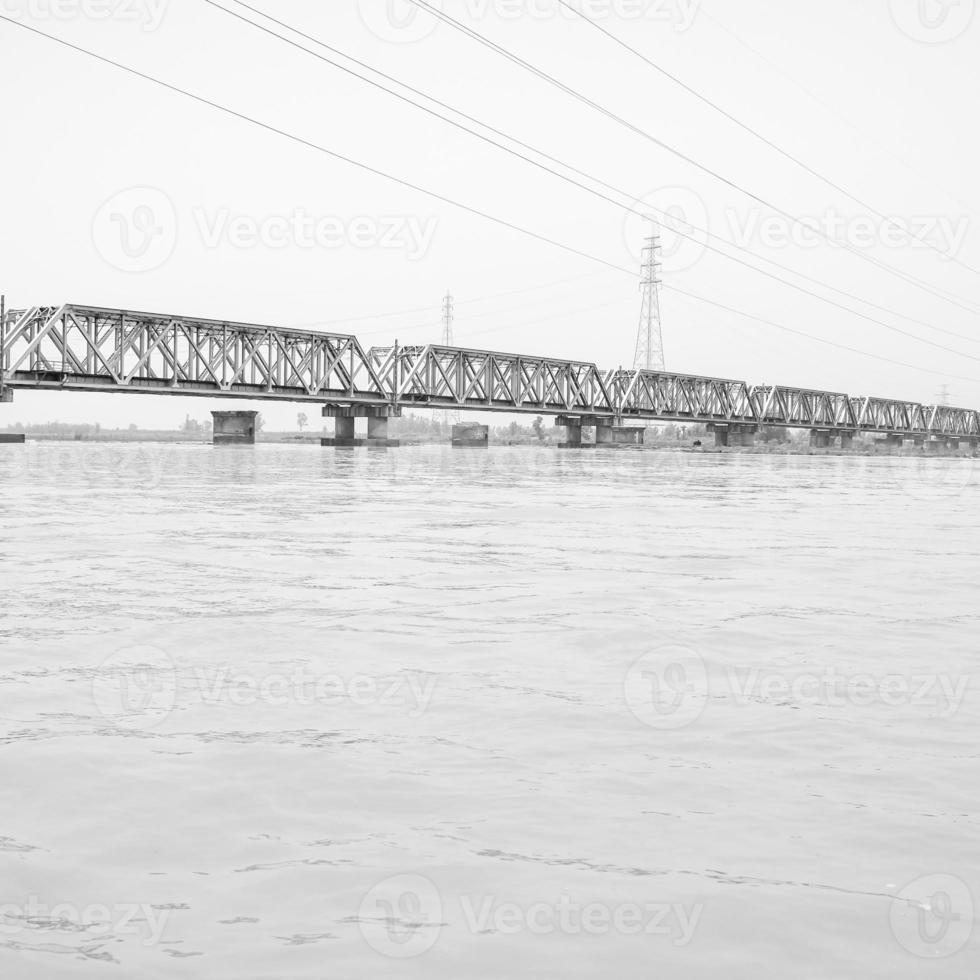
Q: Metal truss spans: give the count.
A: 6